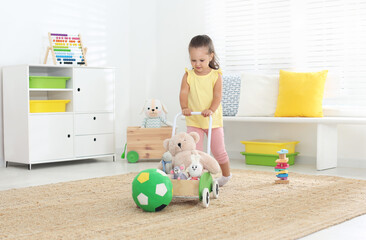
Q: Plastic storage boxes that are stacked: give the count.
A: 2